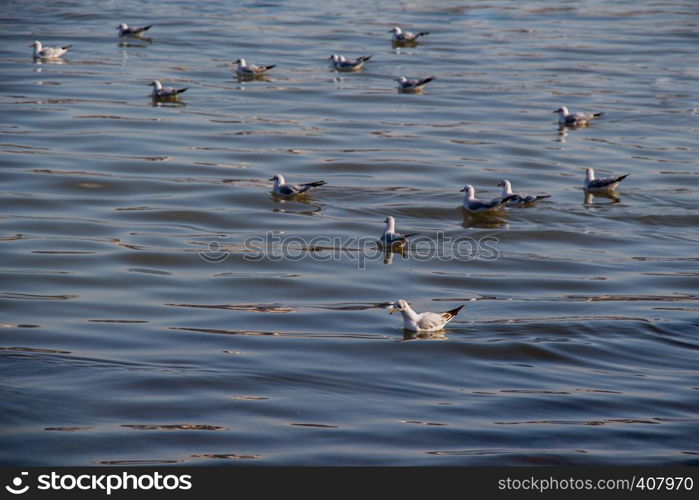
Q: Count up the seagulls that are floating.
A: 14